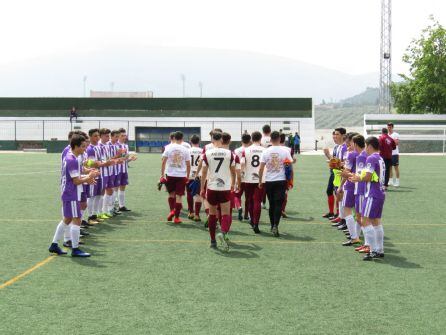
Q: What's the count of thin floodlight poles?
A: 4